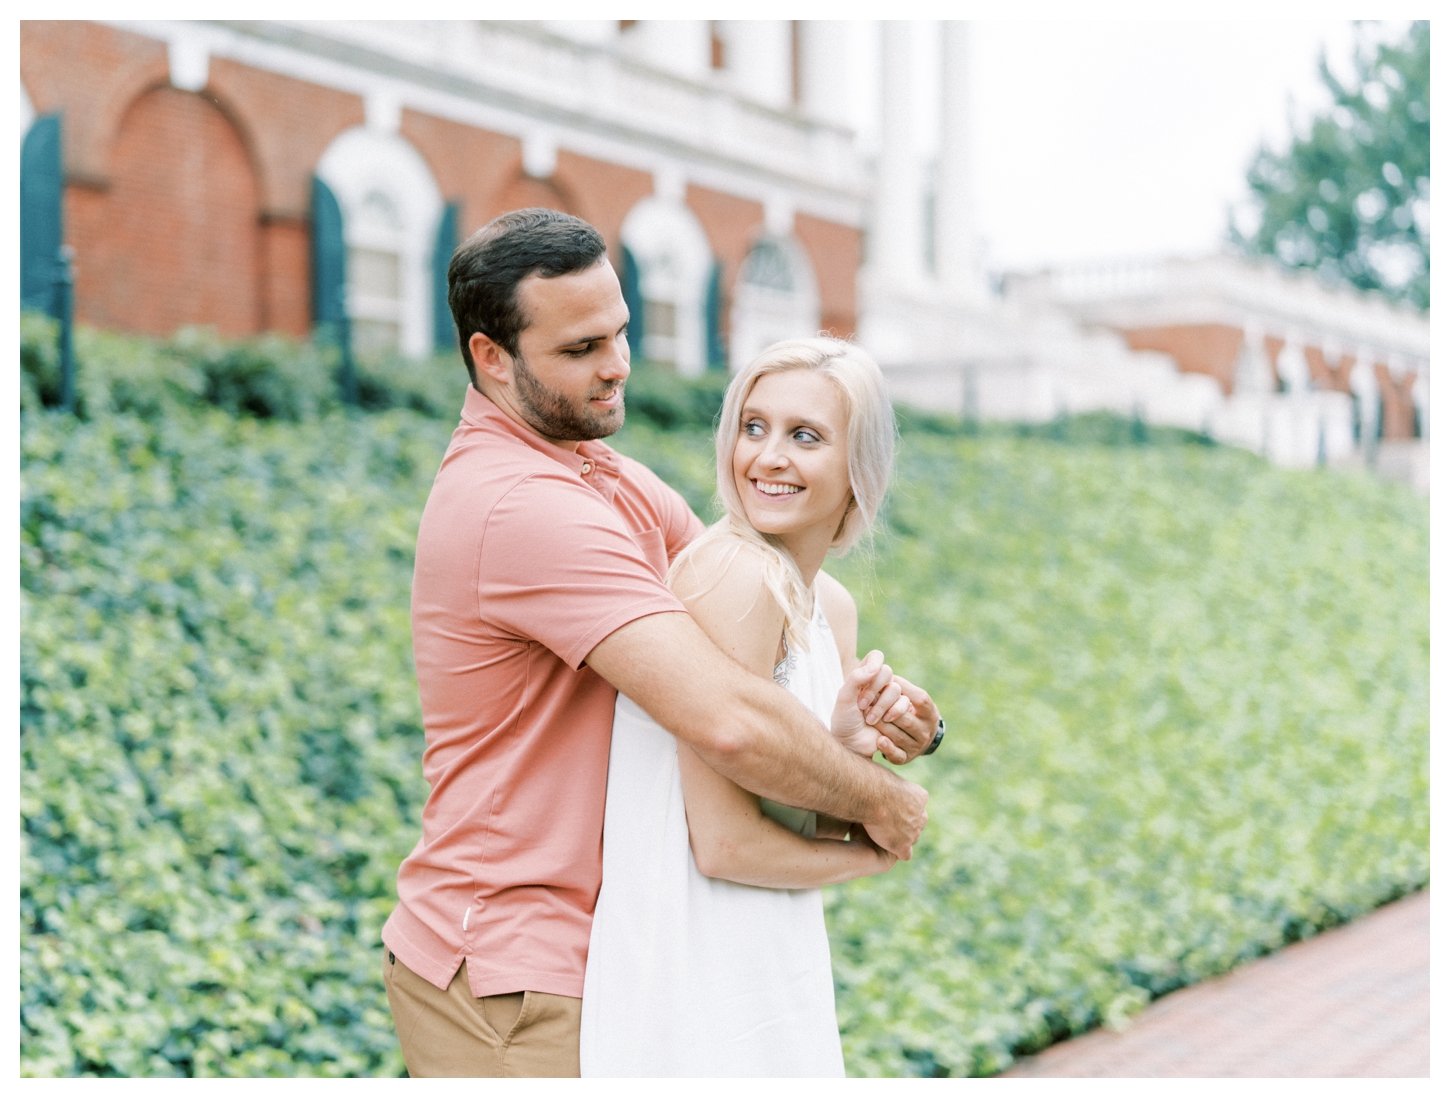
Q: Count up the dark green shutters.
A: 5